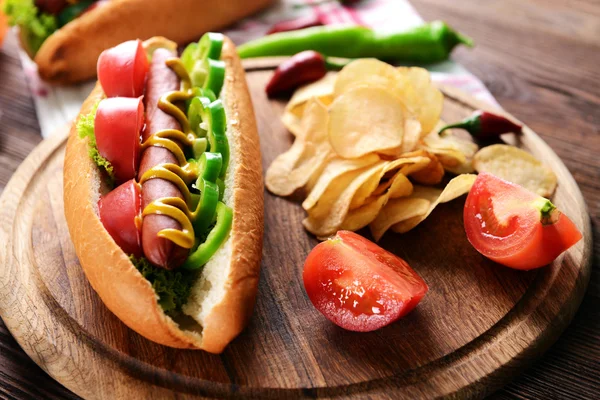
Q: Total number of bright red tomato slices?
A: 5